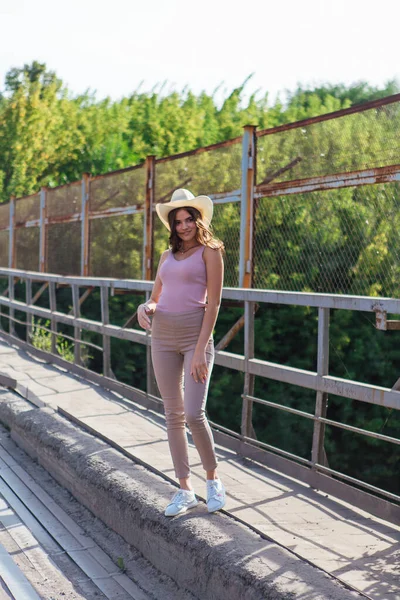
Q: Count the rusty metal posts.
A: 5